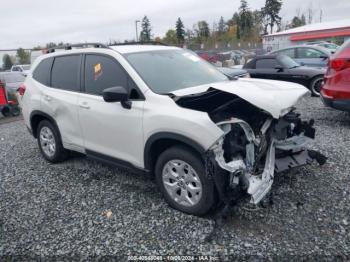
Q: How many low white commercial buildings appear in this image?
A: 1